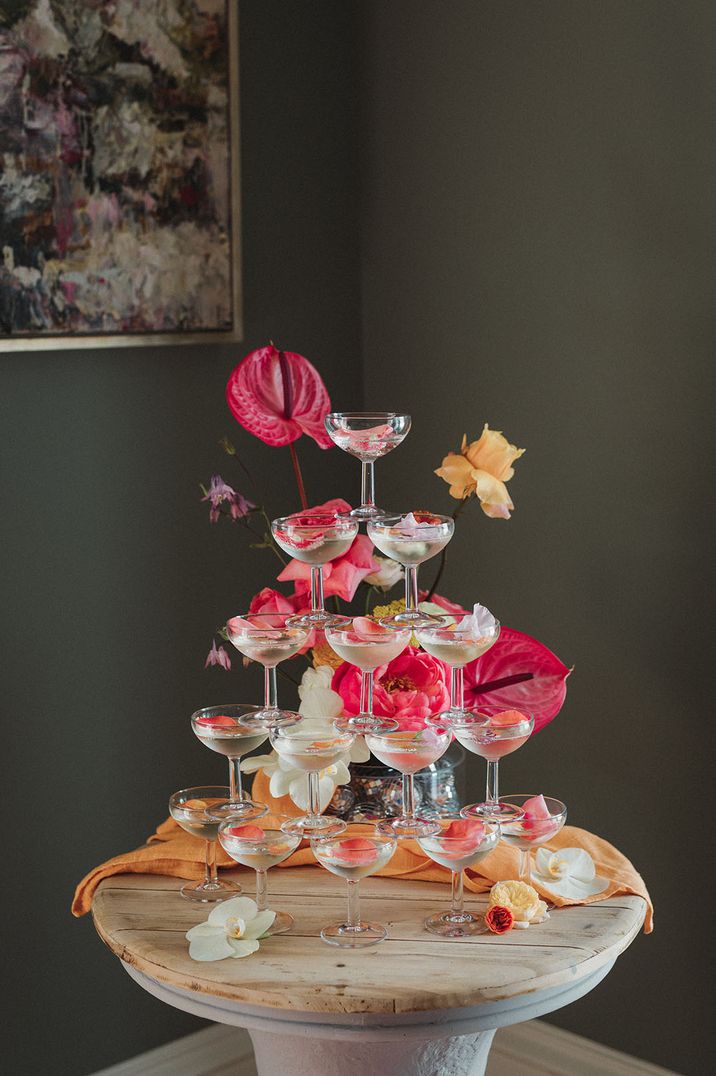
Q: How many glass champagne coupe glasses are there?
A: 15